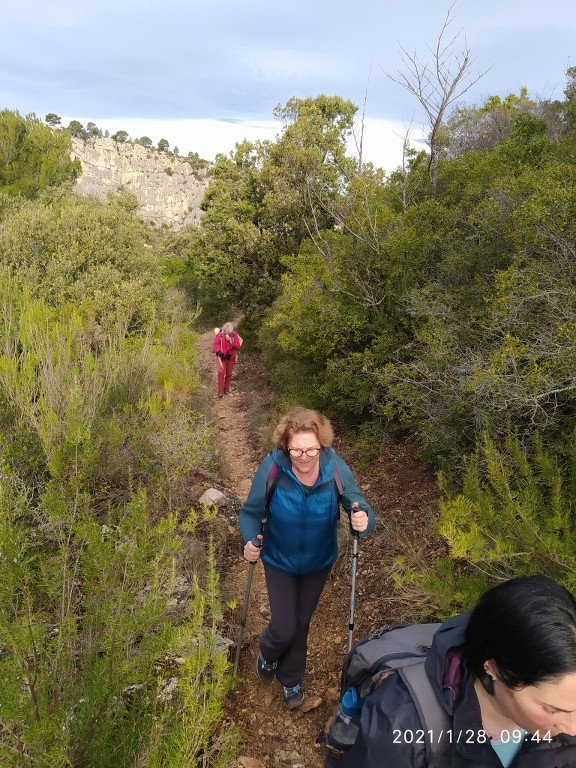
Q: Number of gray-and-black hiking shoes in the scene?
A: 2